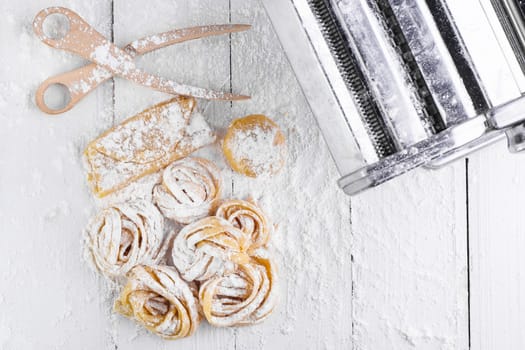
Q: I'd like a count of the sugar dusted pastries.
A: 8